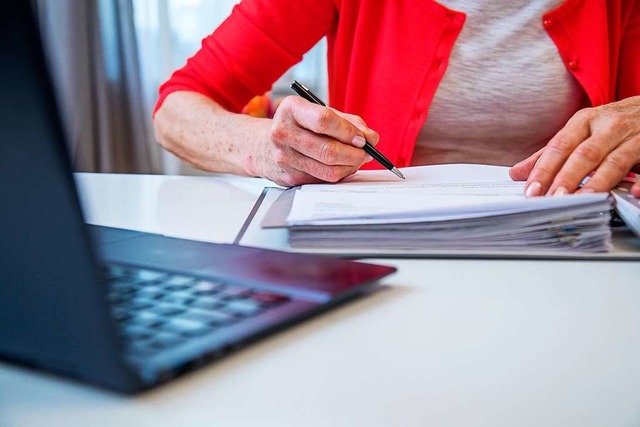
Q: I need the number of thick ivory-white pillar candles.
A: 0